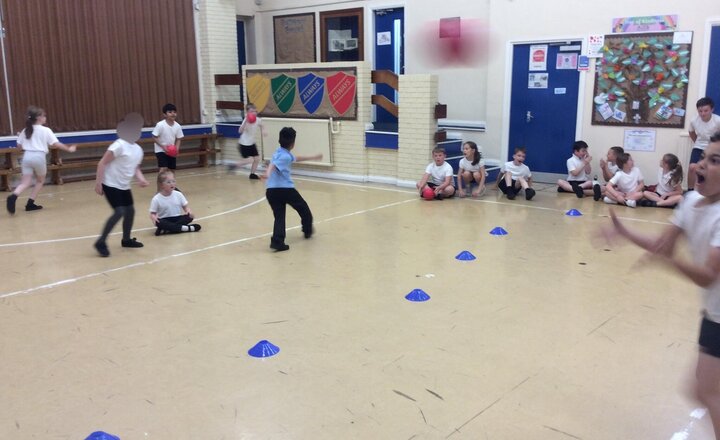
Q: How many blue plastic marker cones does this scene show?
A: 6